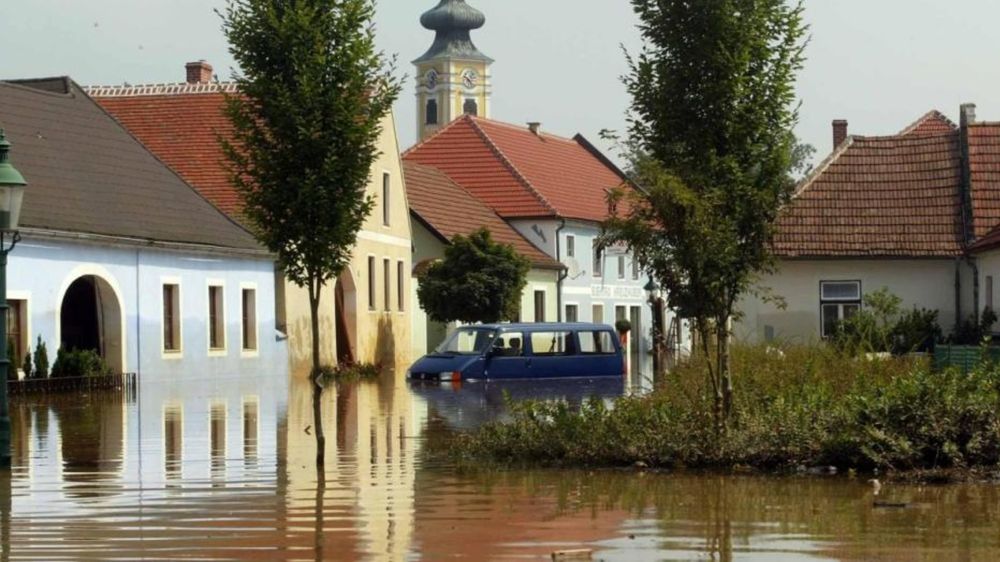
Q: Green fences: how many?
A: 1